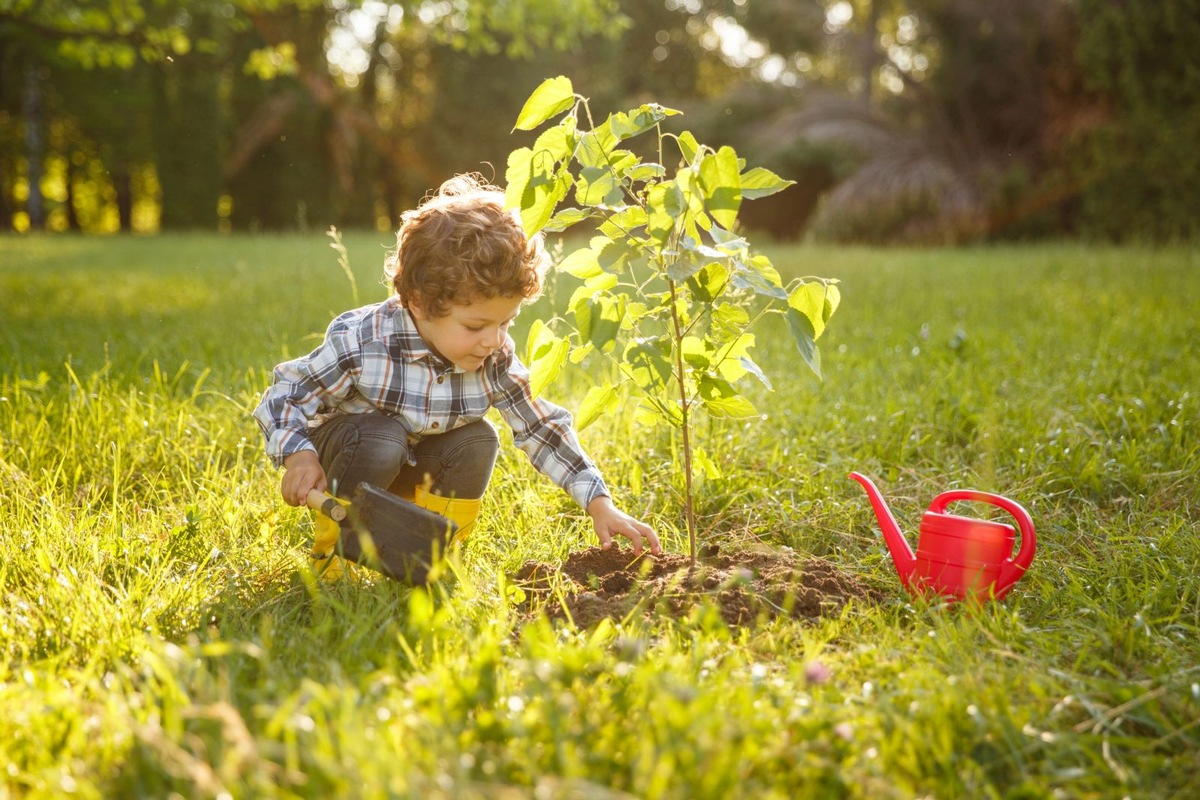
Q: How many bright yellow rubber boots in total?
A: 2